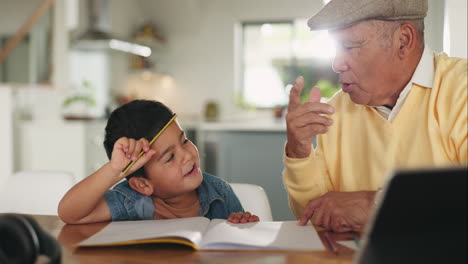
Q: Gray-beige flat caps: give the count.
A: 1